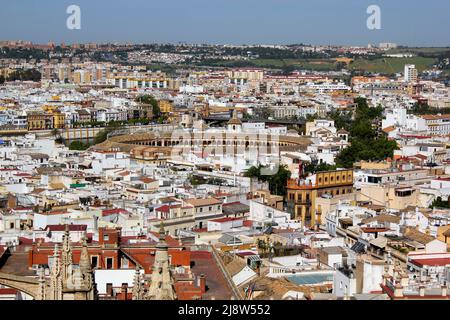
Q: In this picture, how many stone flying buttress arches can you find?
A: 1